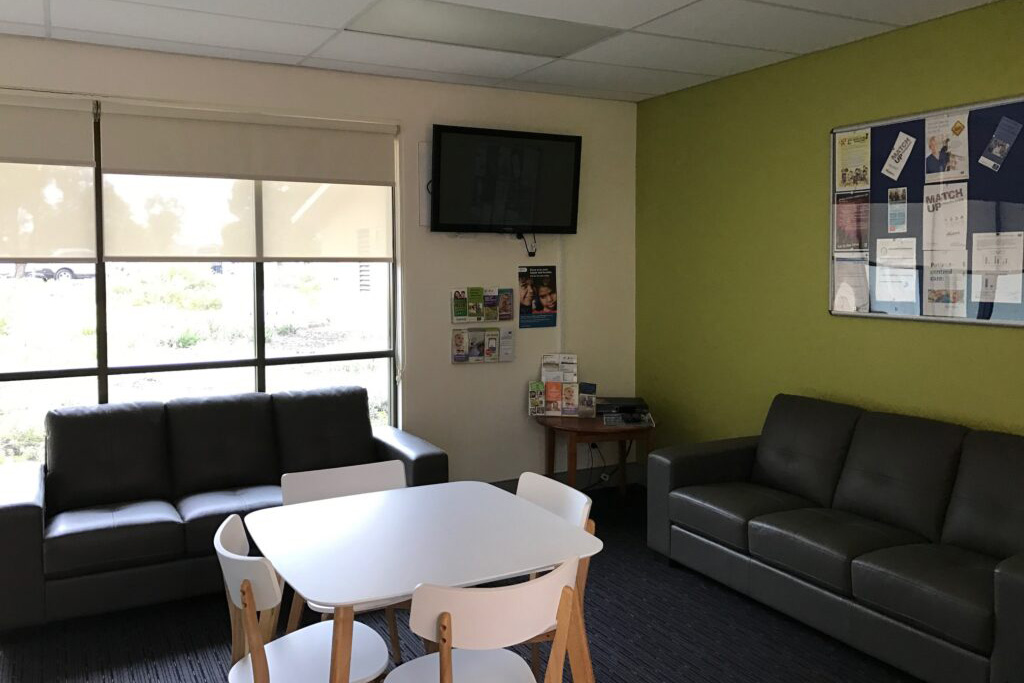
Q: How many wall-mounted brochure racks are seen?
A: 2